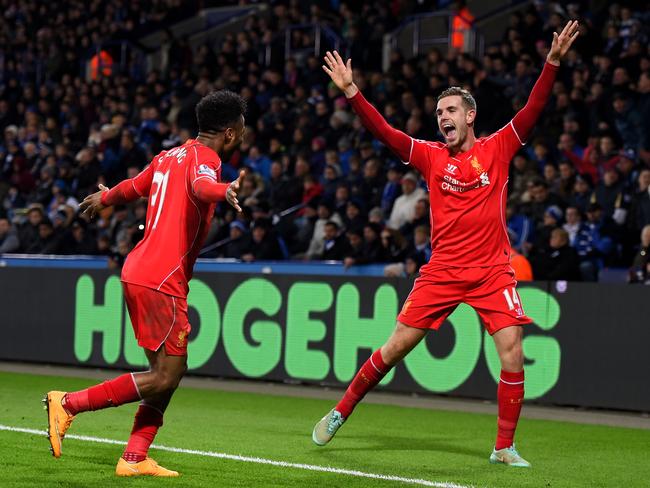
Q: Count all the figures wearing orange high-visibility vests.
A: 3